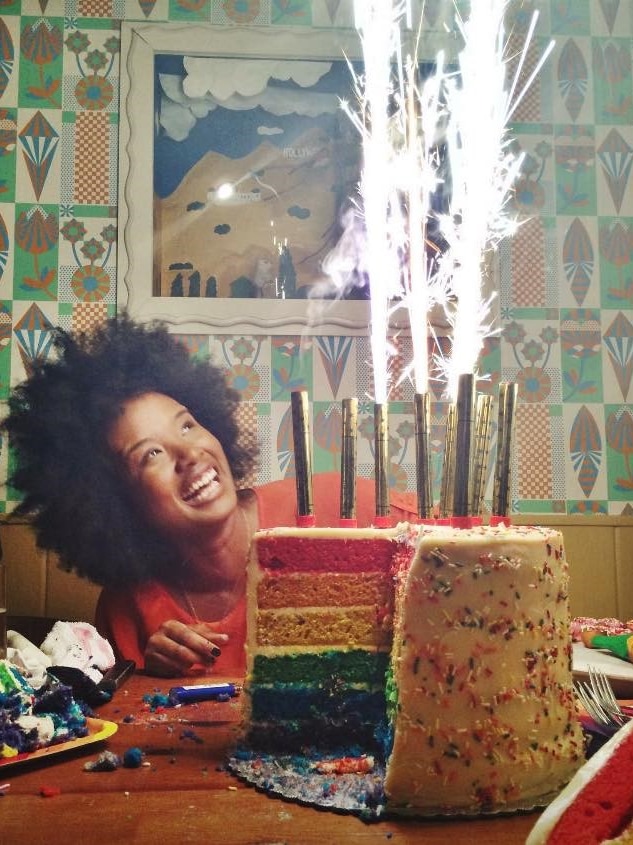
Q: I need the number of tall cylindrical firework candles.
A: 8